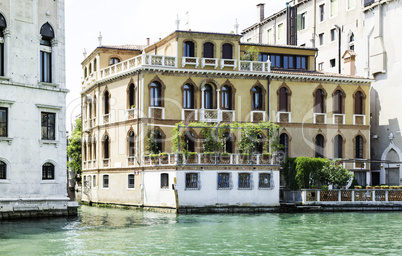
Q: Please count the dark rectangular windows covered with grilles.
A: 4